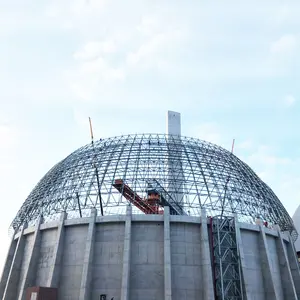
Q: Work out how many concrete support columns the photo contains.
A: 12